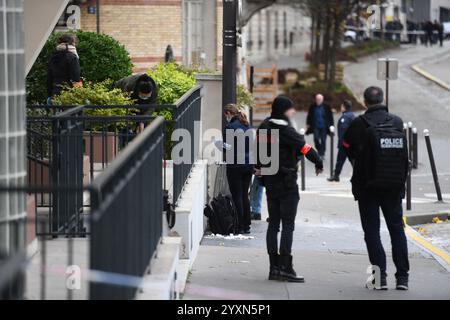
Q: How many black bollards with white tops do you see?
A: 6